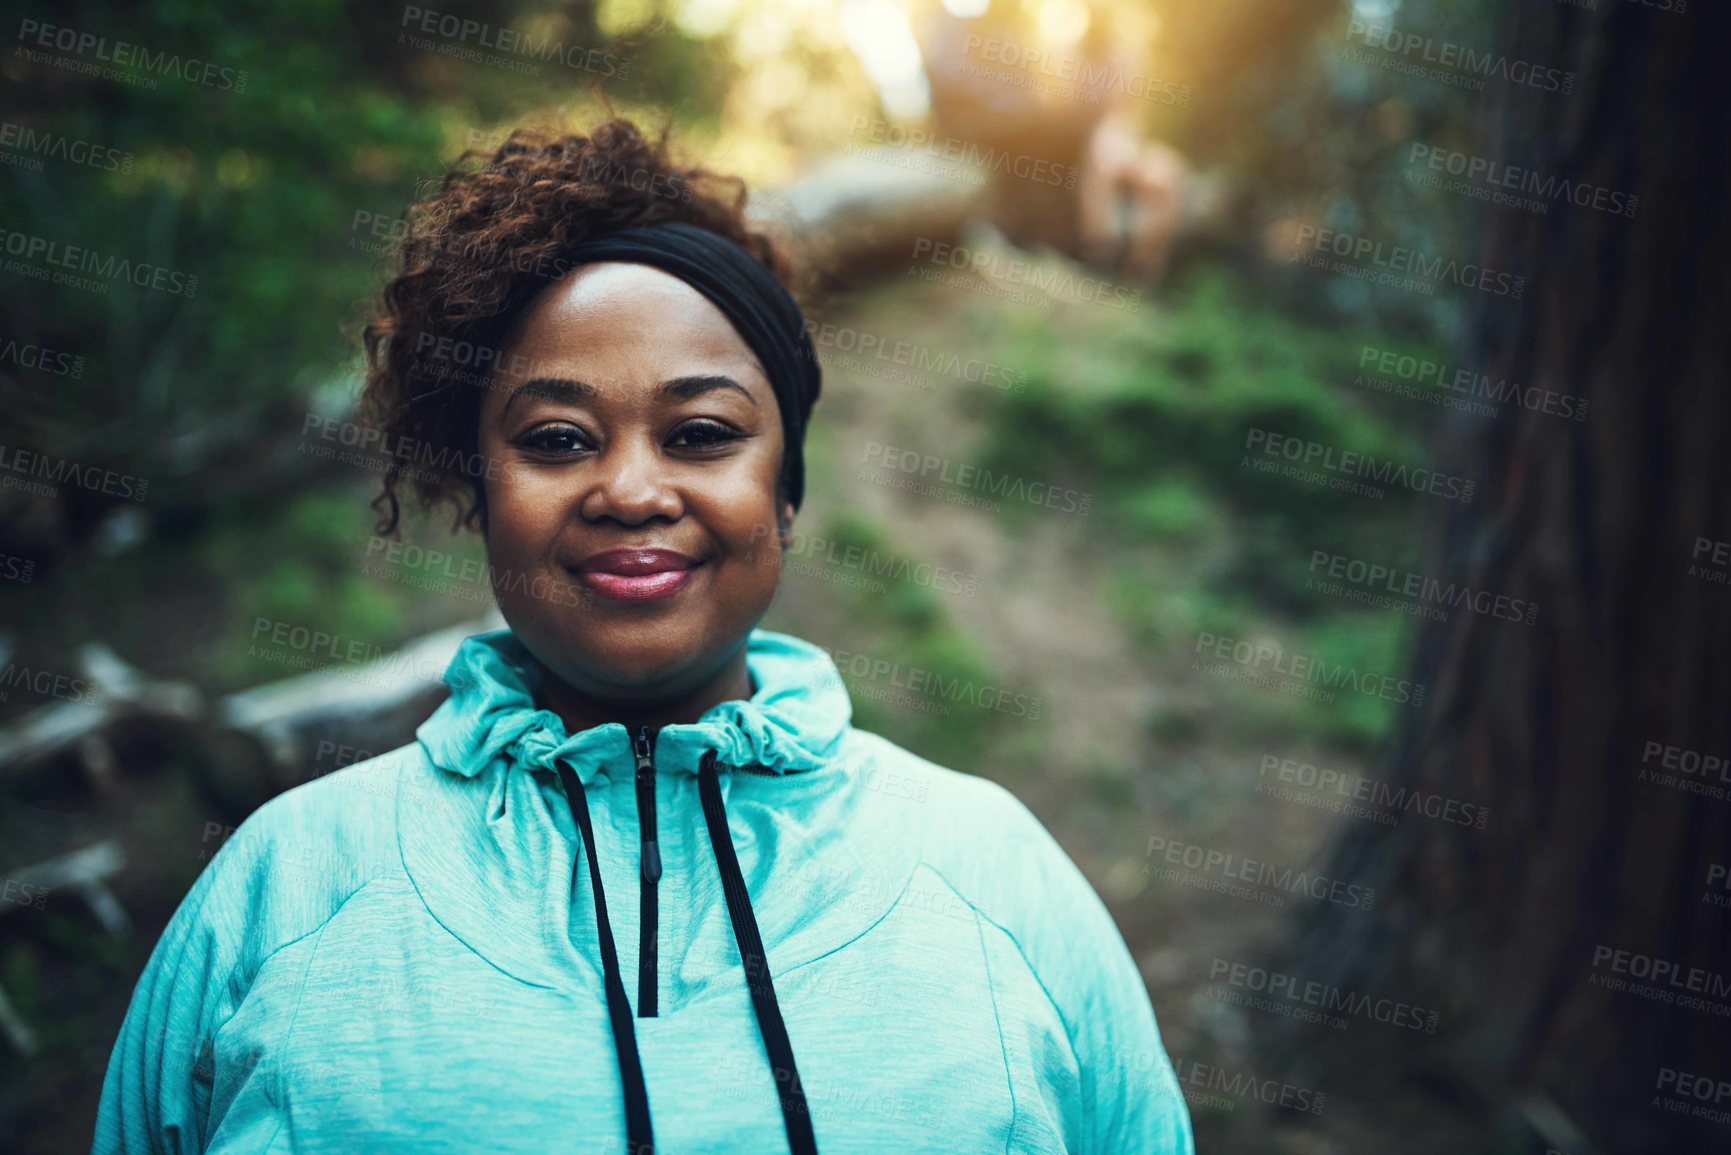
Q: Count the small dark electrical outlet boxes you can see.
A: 0